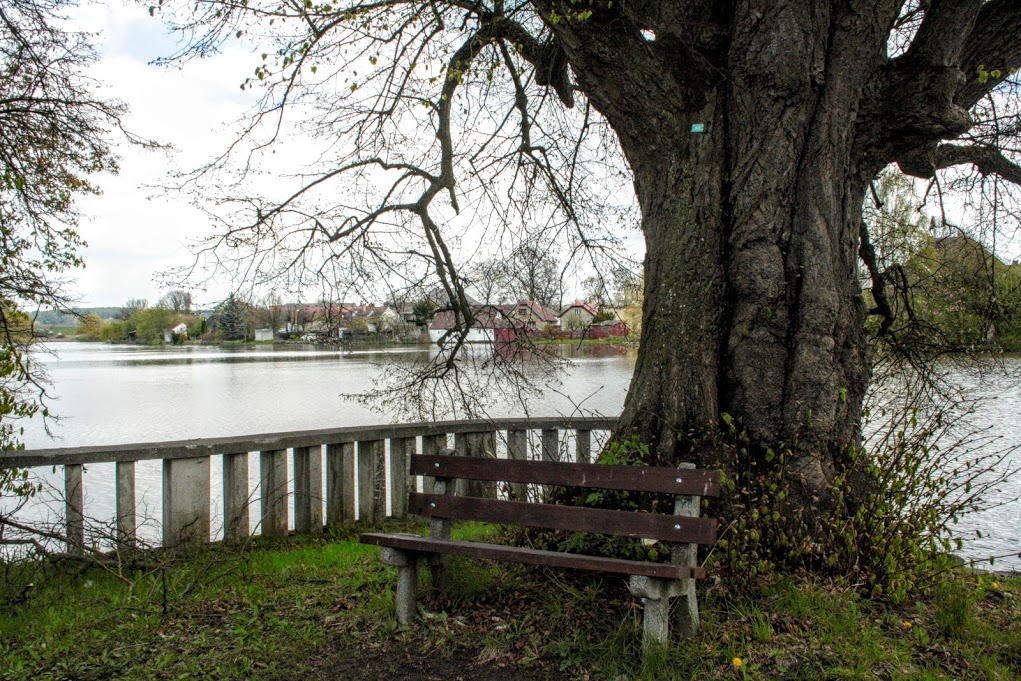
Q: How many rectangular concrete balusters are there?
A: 14